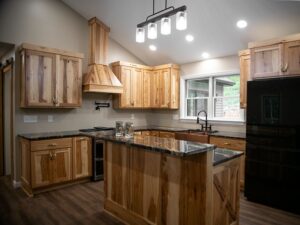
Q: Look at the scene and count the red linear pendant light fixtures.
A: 0